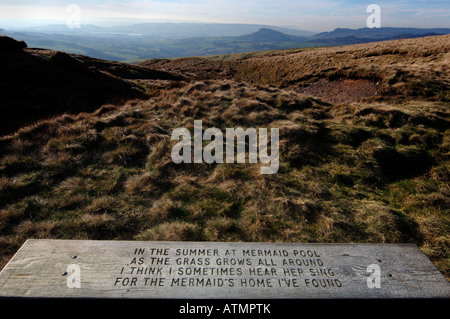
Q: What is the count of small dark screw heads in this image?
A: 4